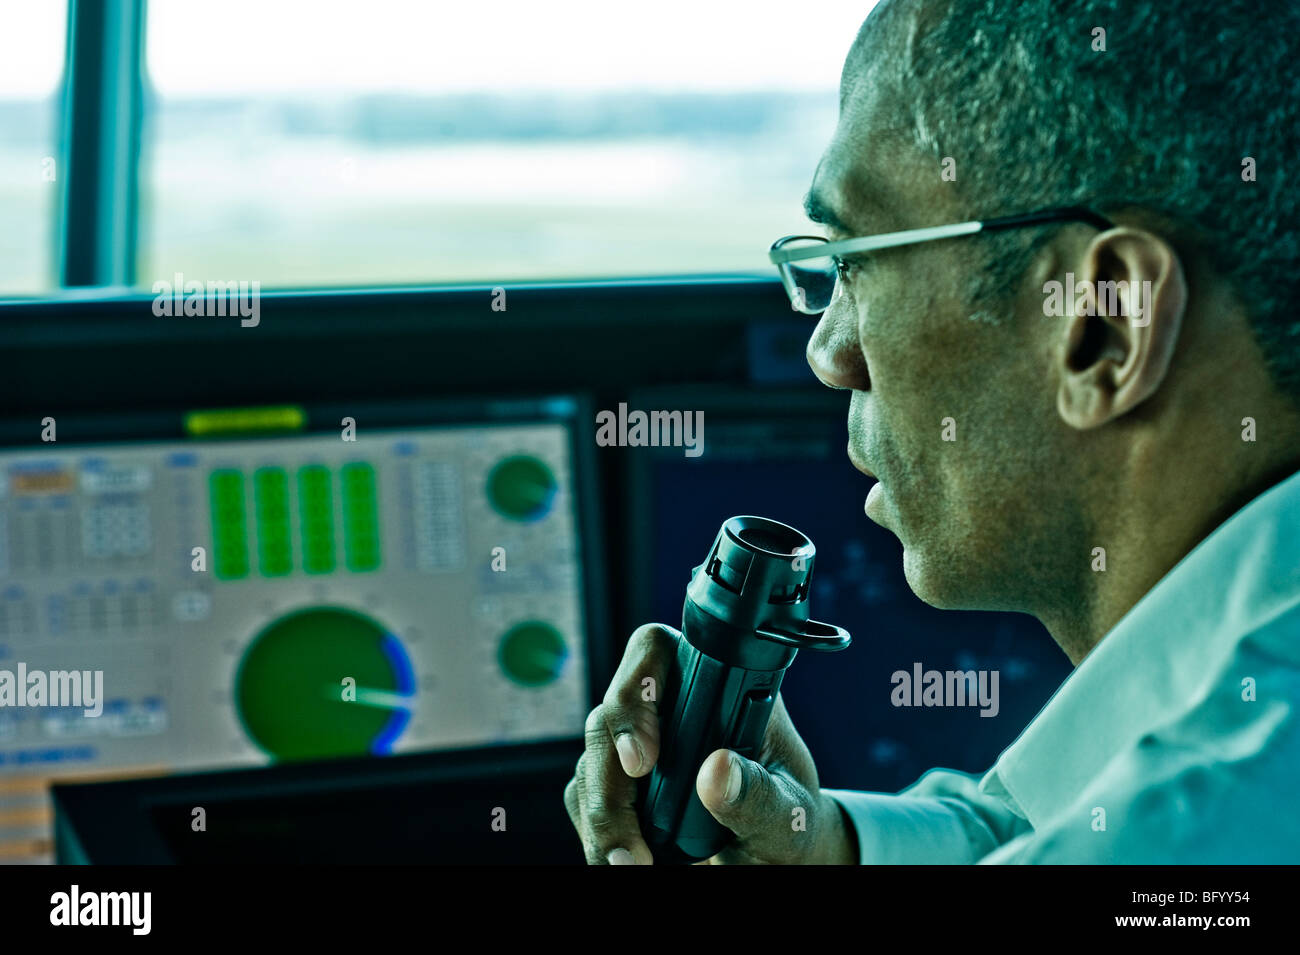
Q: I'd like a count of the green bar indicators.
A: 4